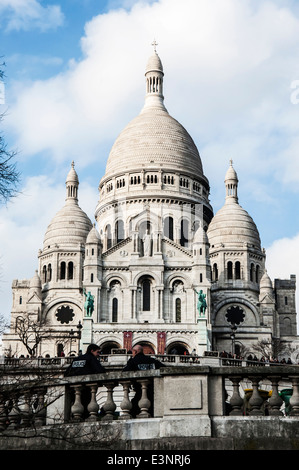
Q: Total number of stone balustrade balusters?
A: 13